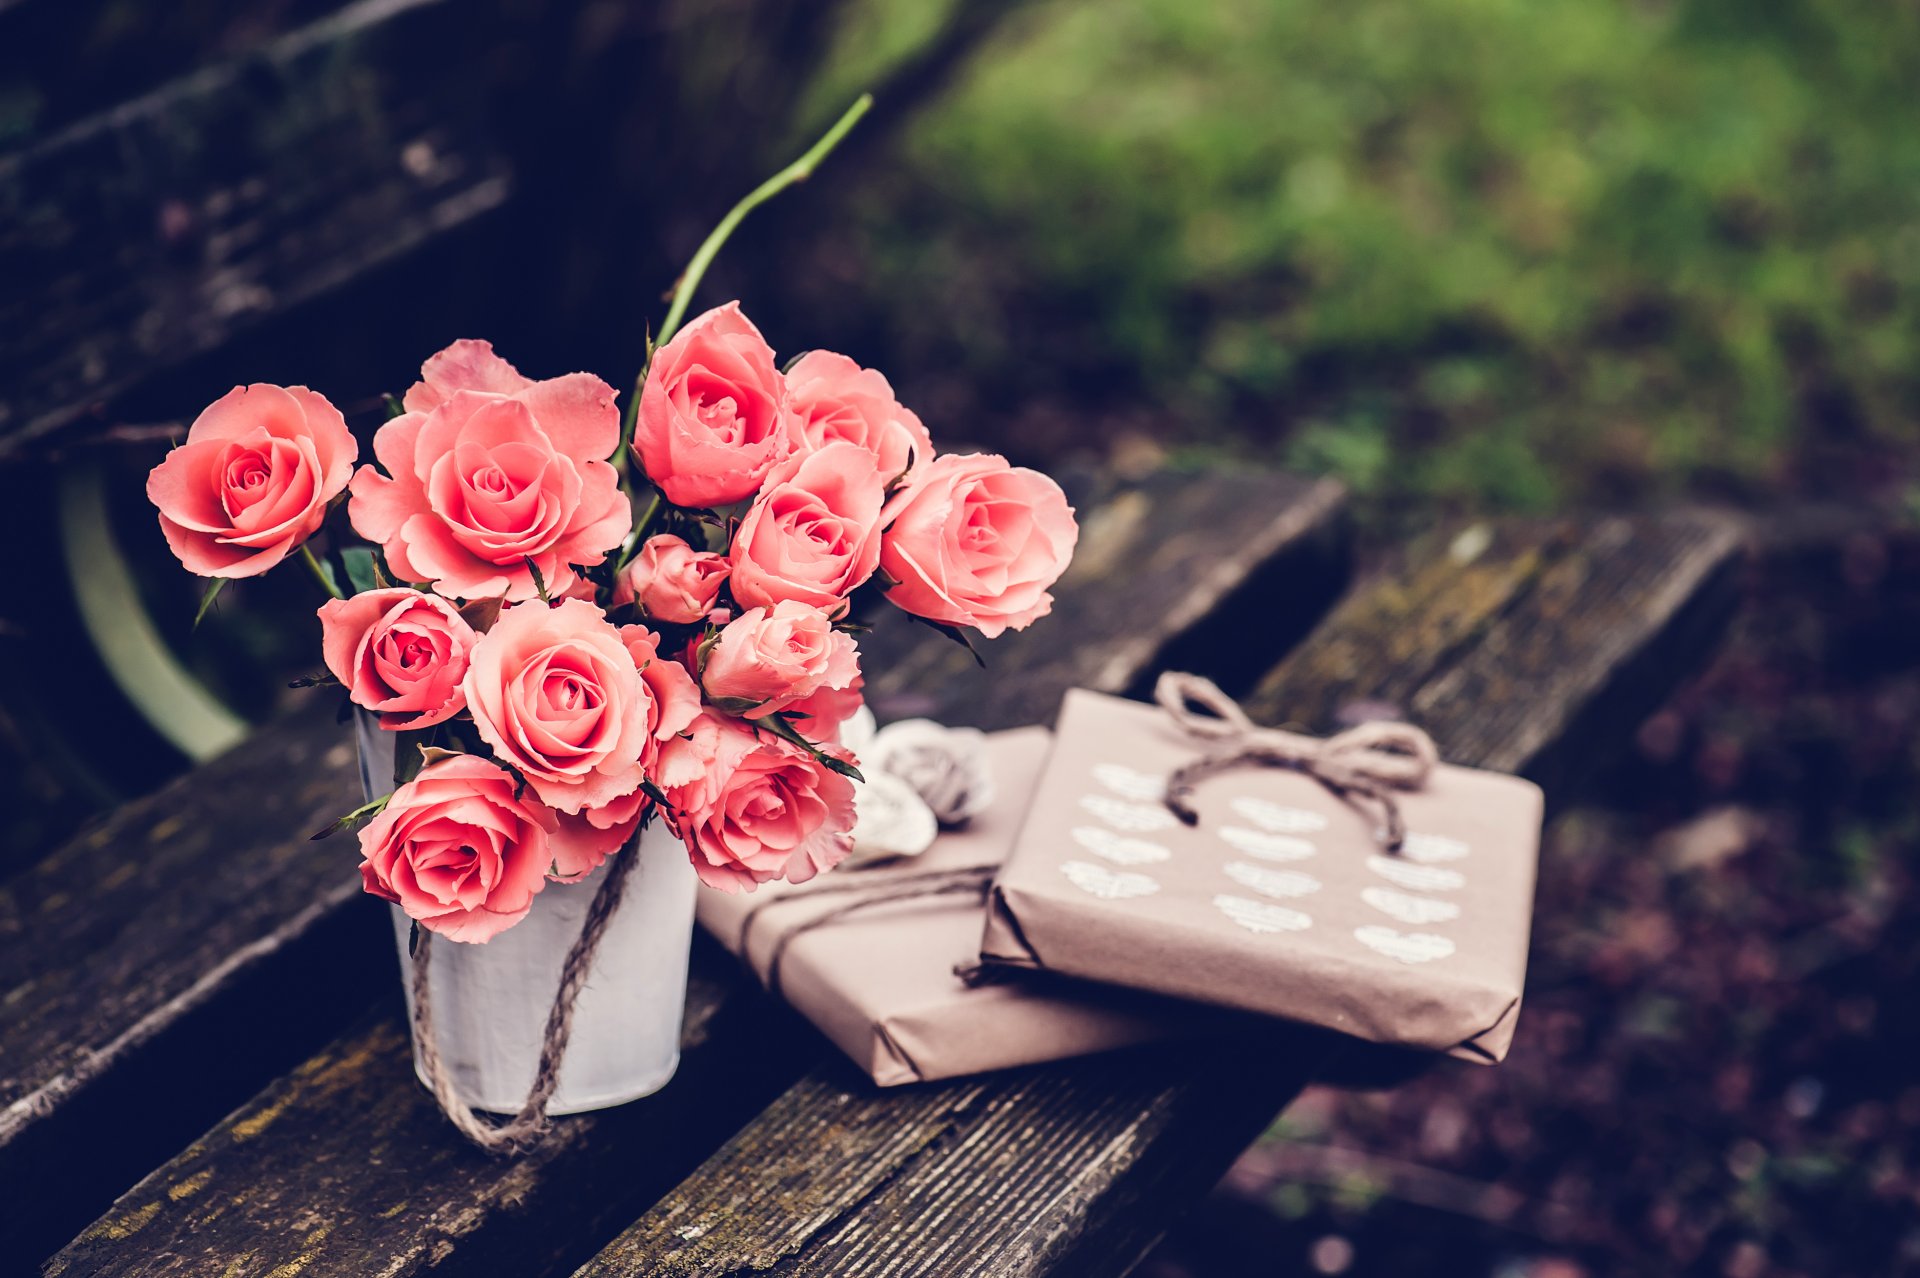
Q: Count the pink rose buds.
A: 12